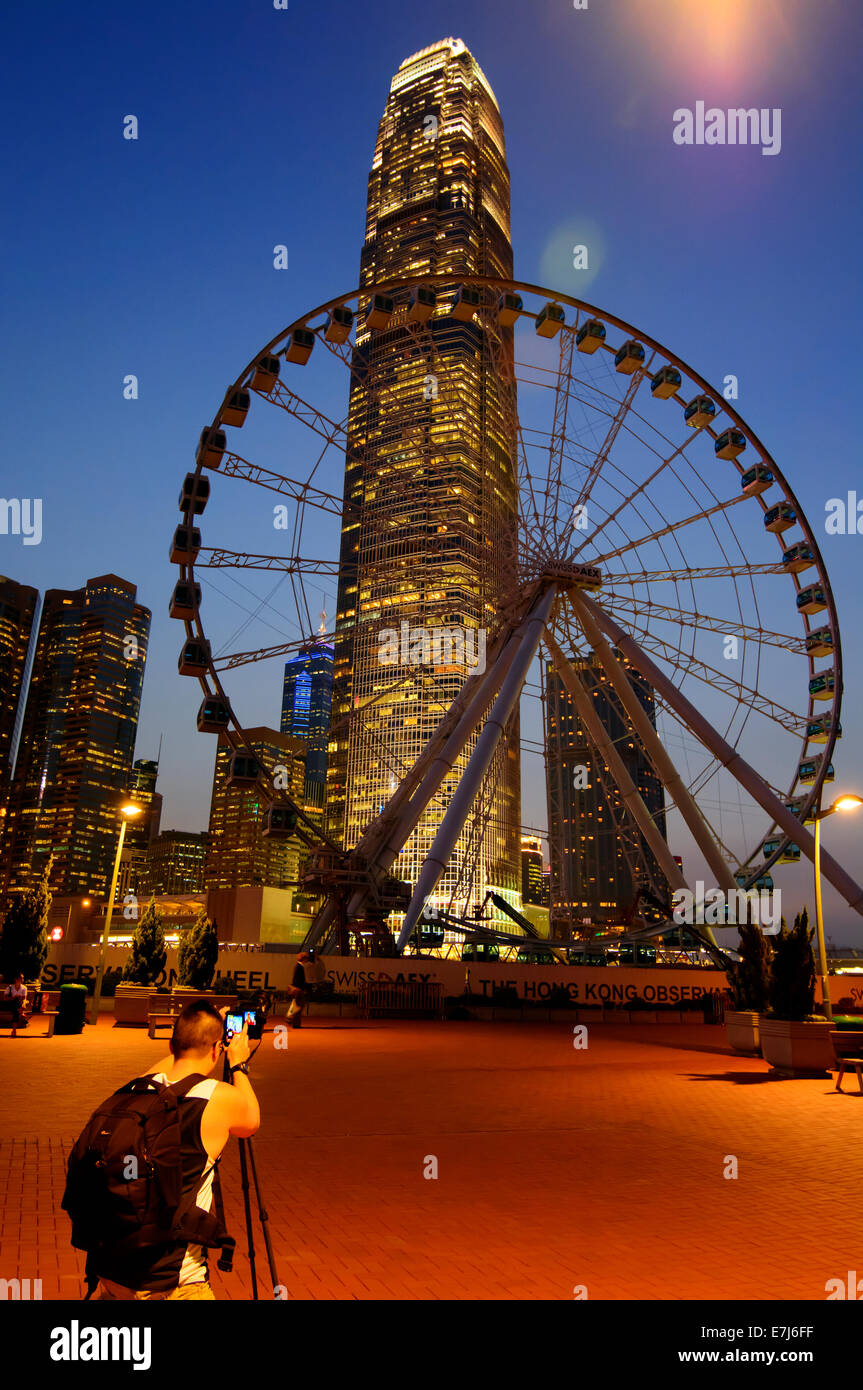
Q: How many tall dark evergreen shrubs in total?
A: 5